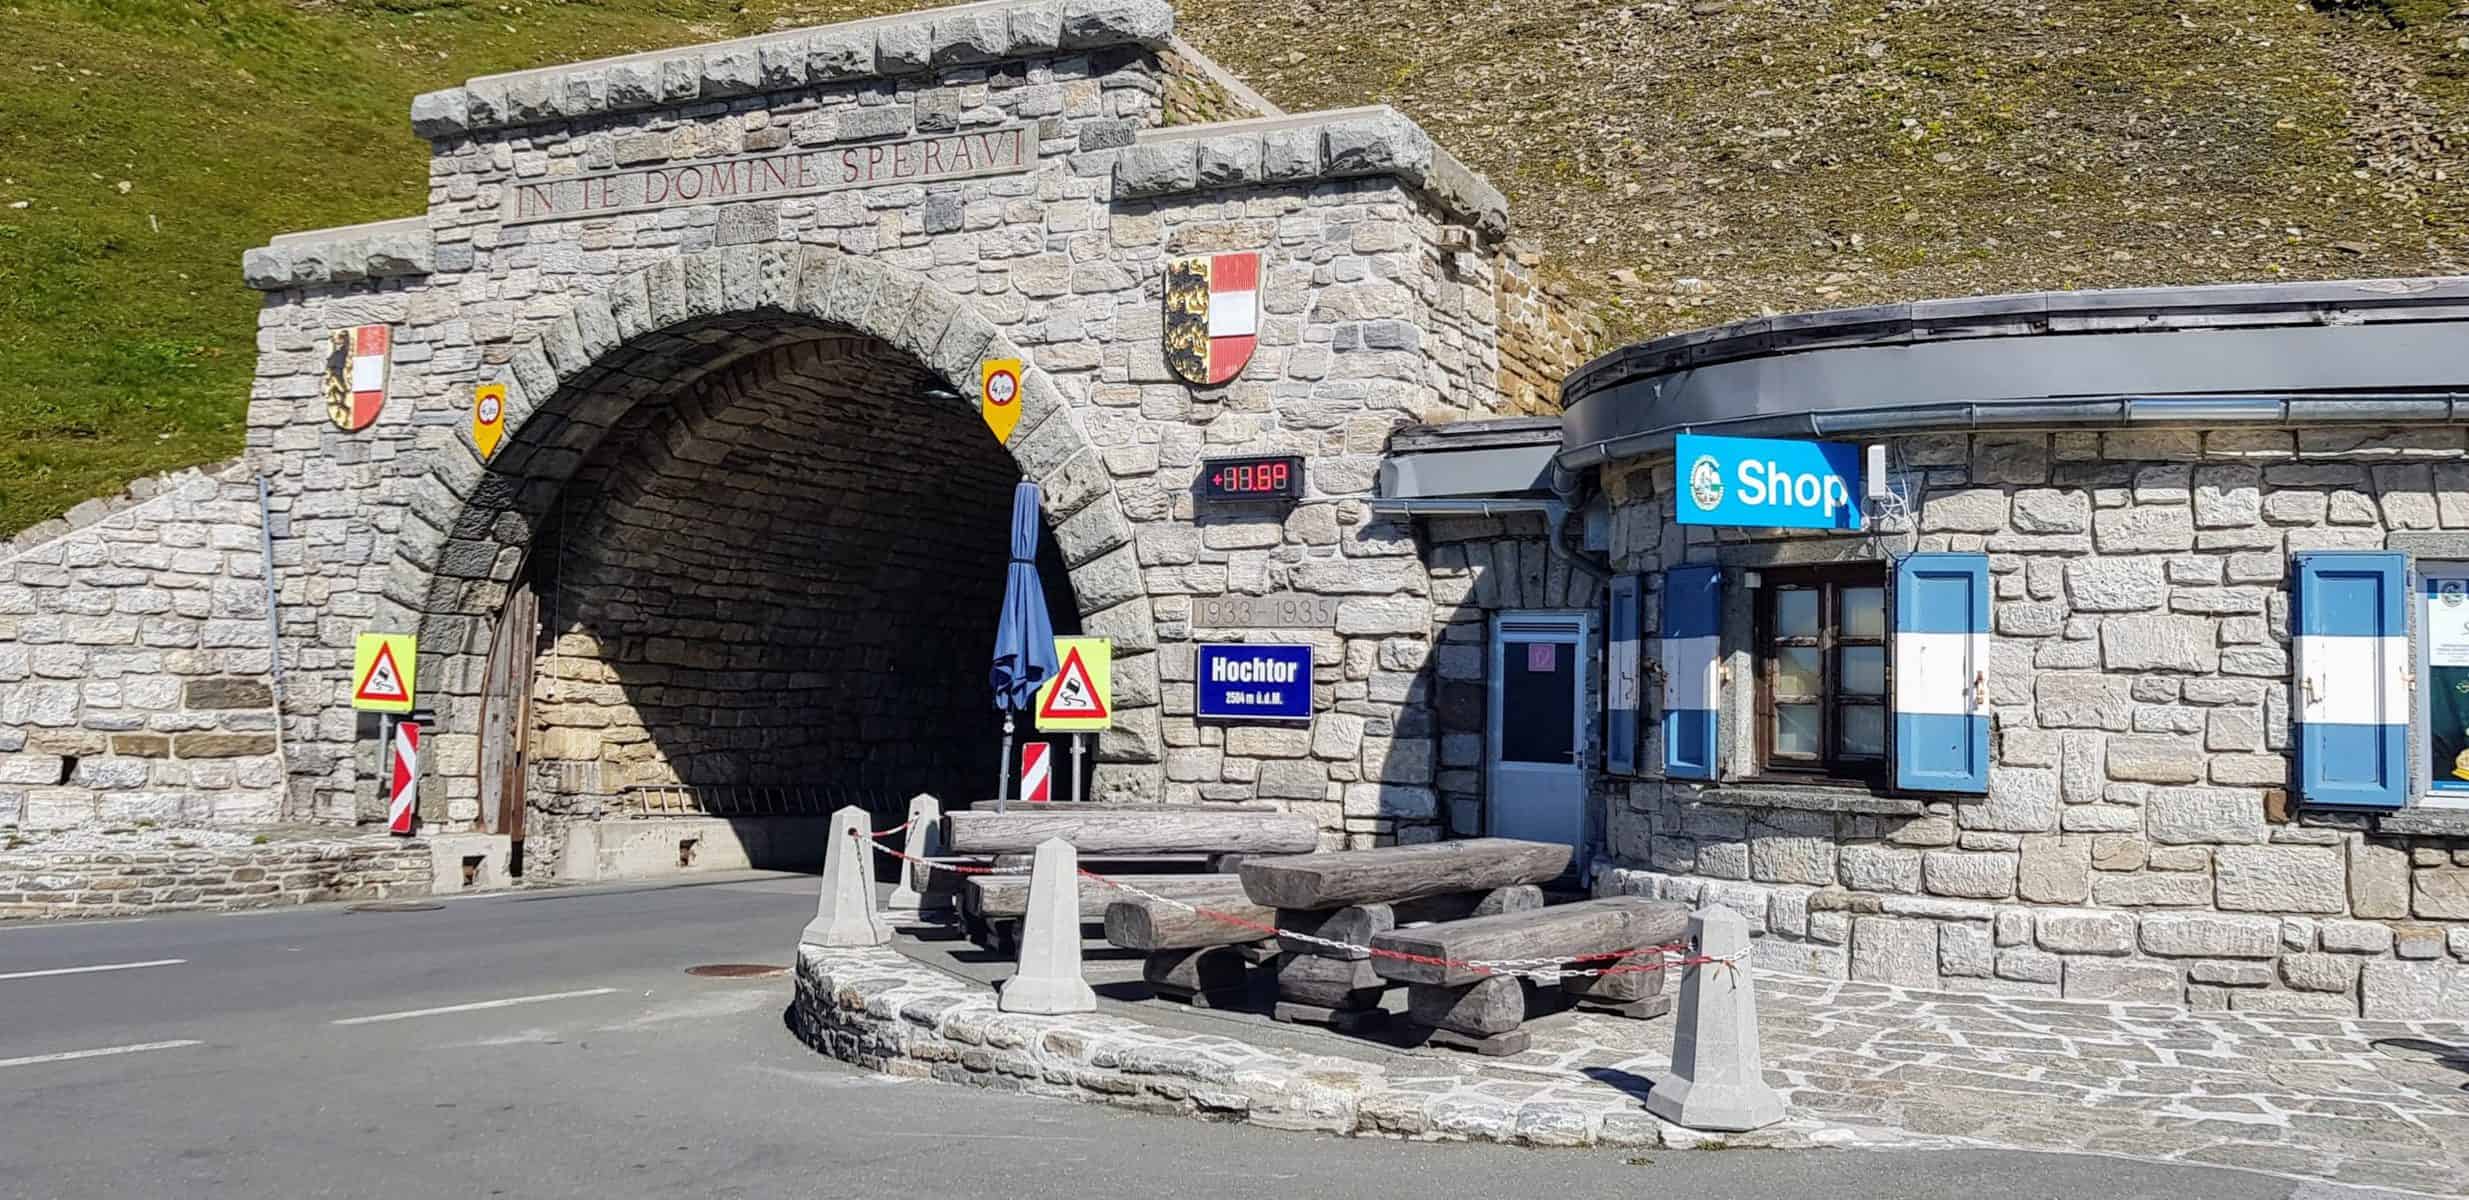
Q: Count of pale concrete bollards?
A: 4